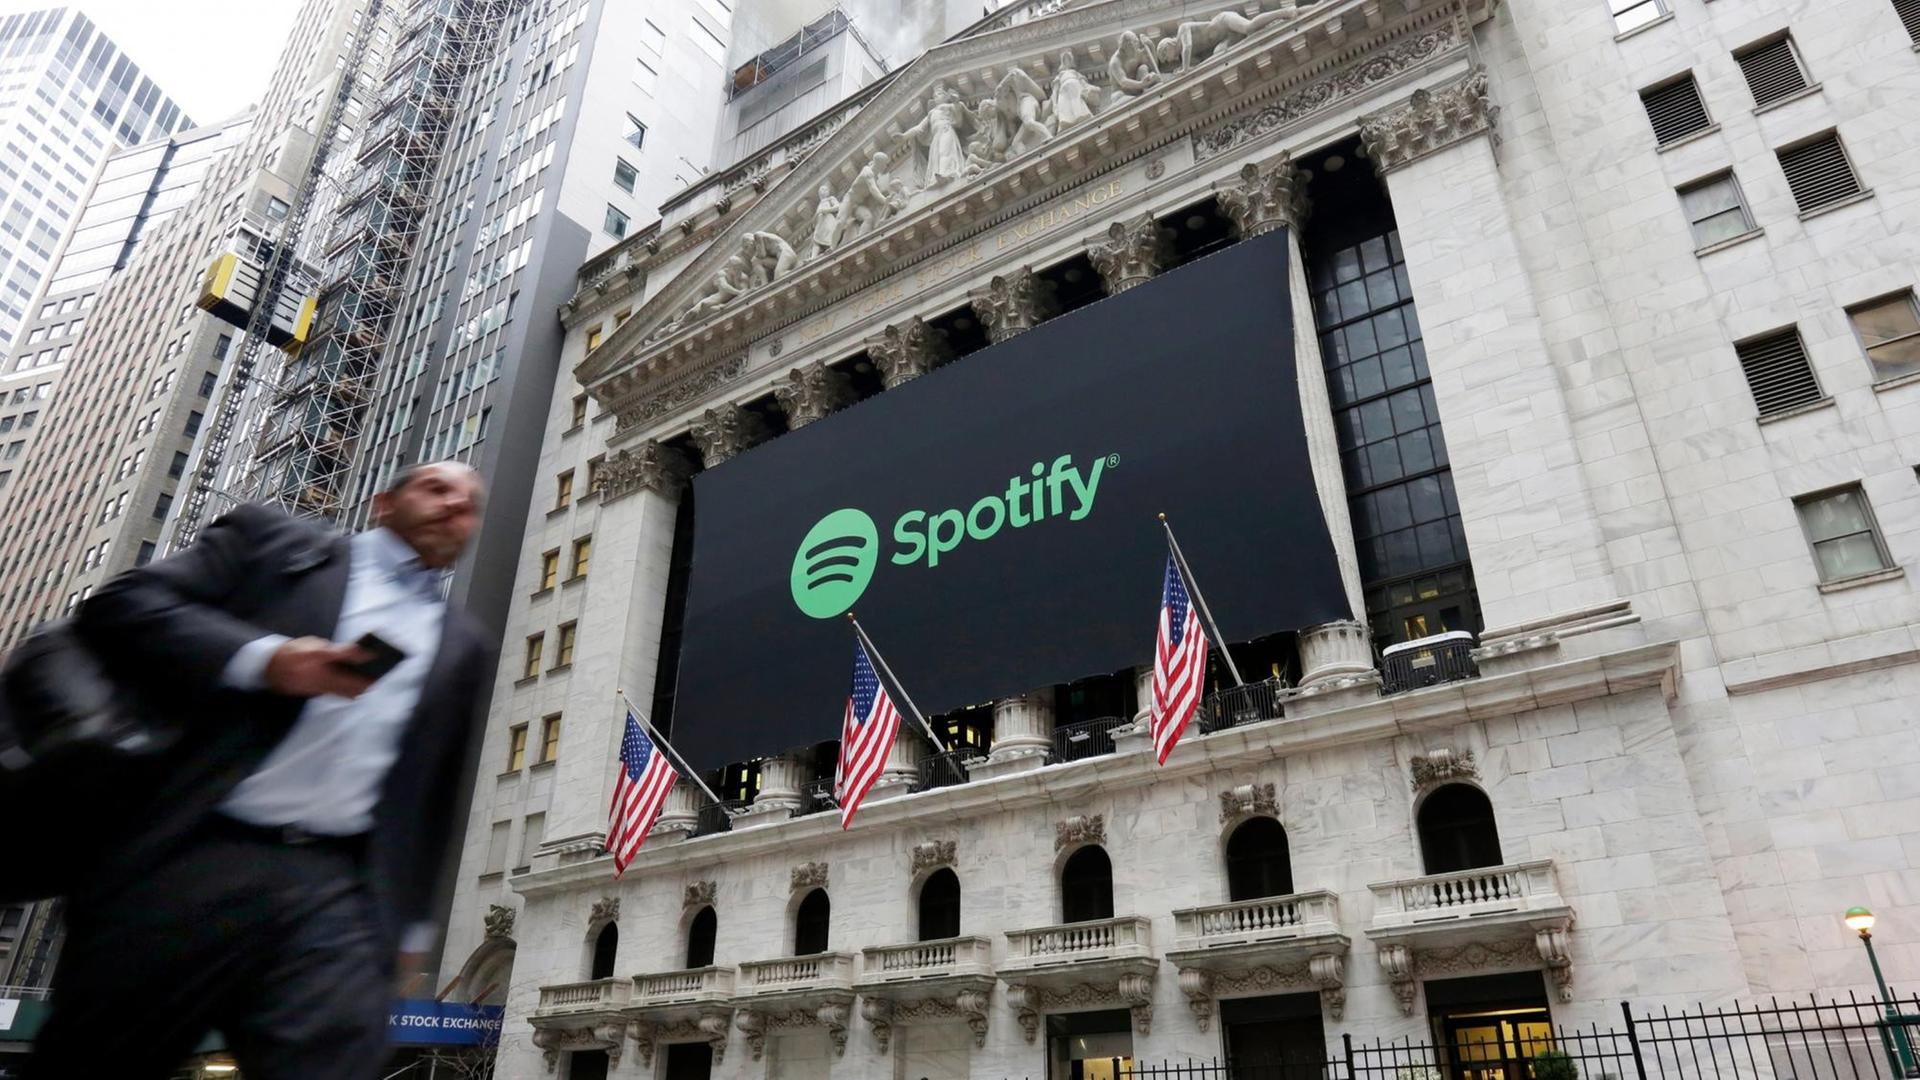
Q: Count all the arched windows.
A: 7